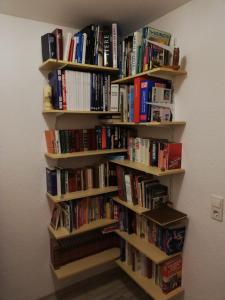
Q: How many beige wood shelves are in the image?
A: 12